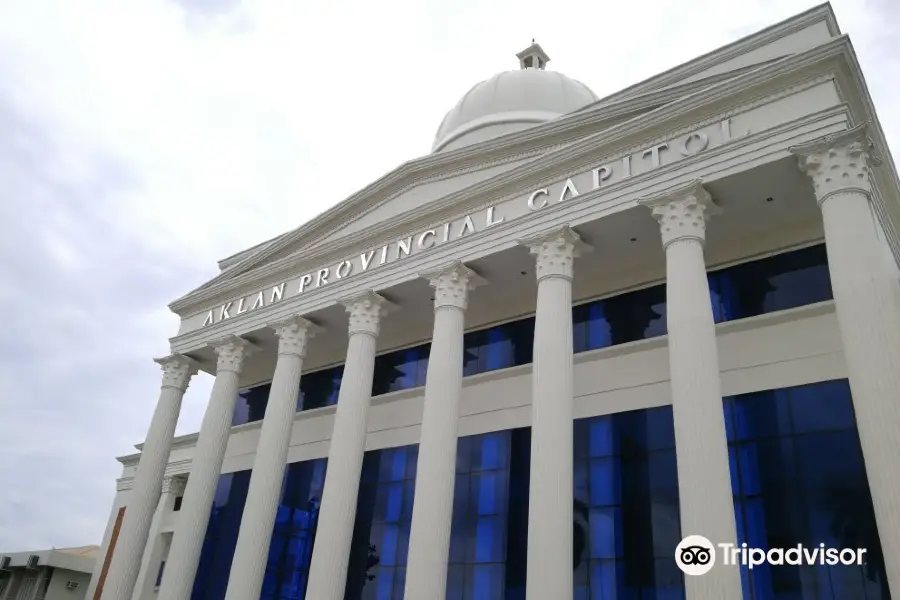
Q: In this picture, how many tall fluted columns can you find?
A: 8